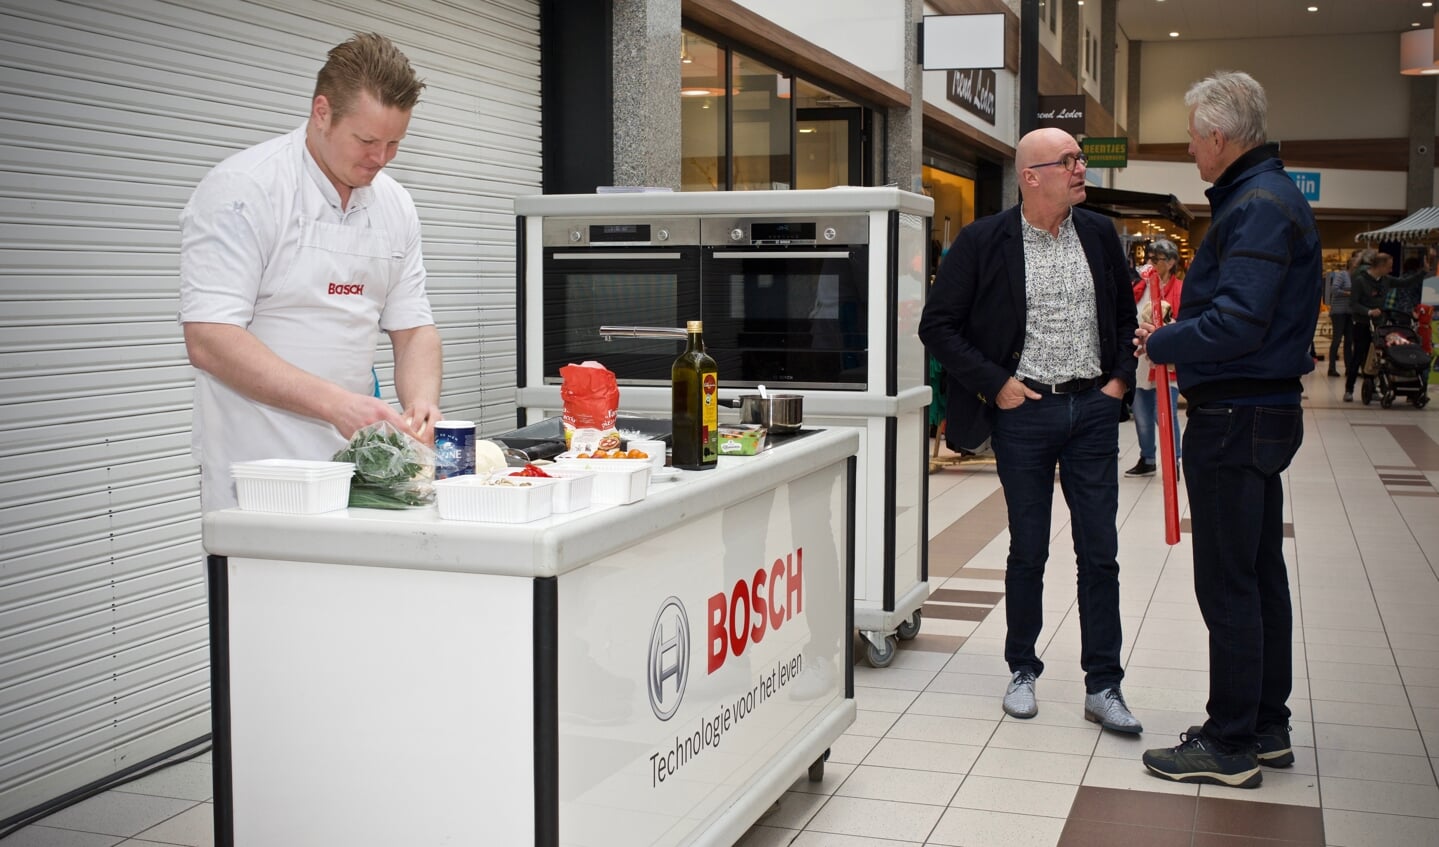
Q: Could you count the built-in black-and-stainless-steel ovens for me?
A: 2